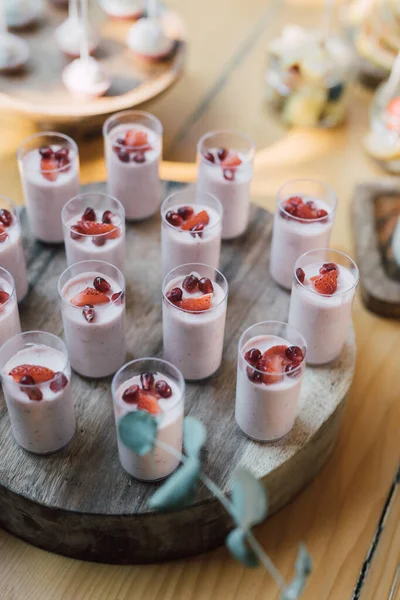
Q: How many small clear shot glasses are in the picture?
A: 14